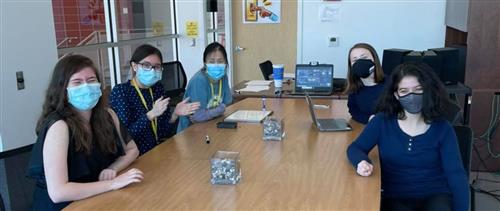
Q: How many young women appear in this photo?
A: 5